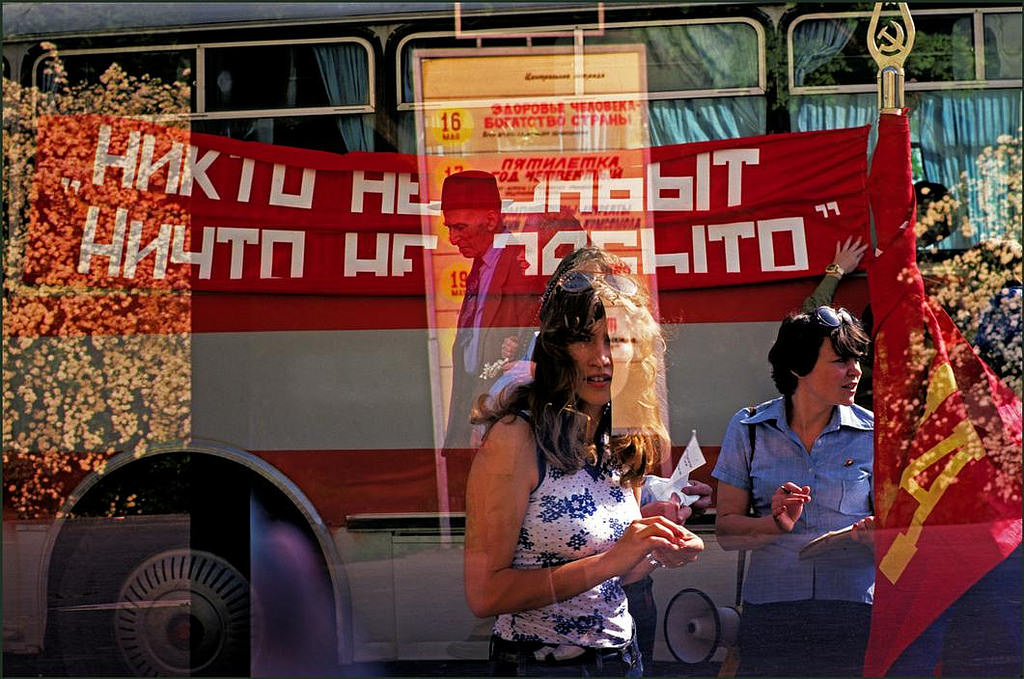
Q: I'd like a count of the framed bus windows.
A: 3